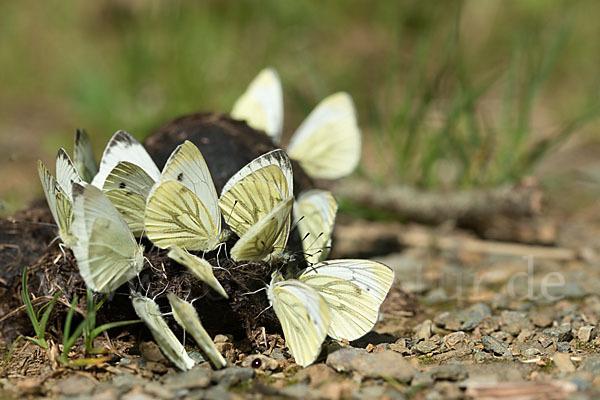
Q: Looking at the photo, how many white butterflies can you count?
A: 15